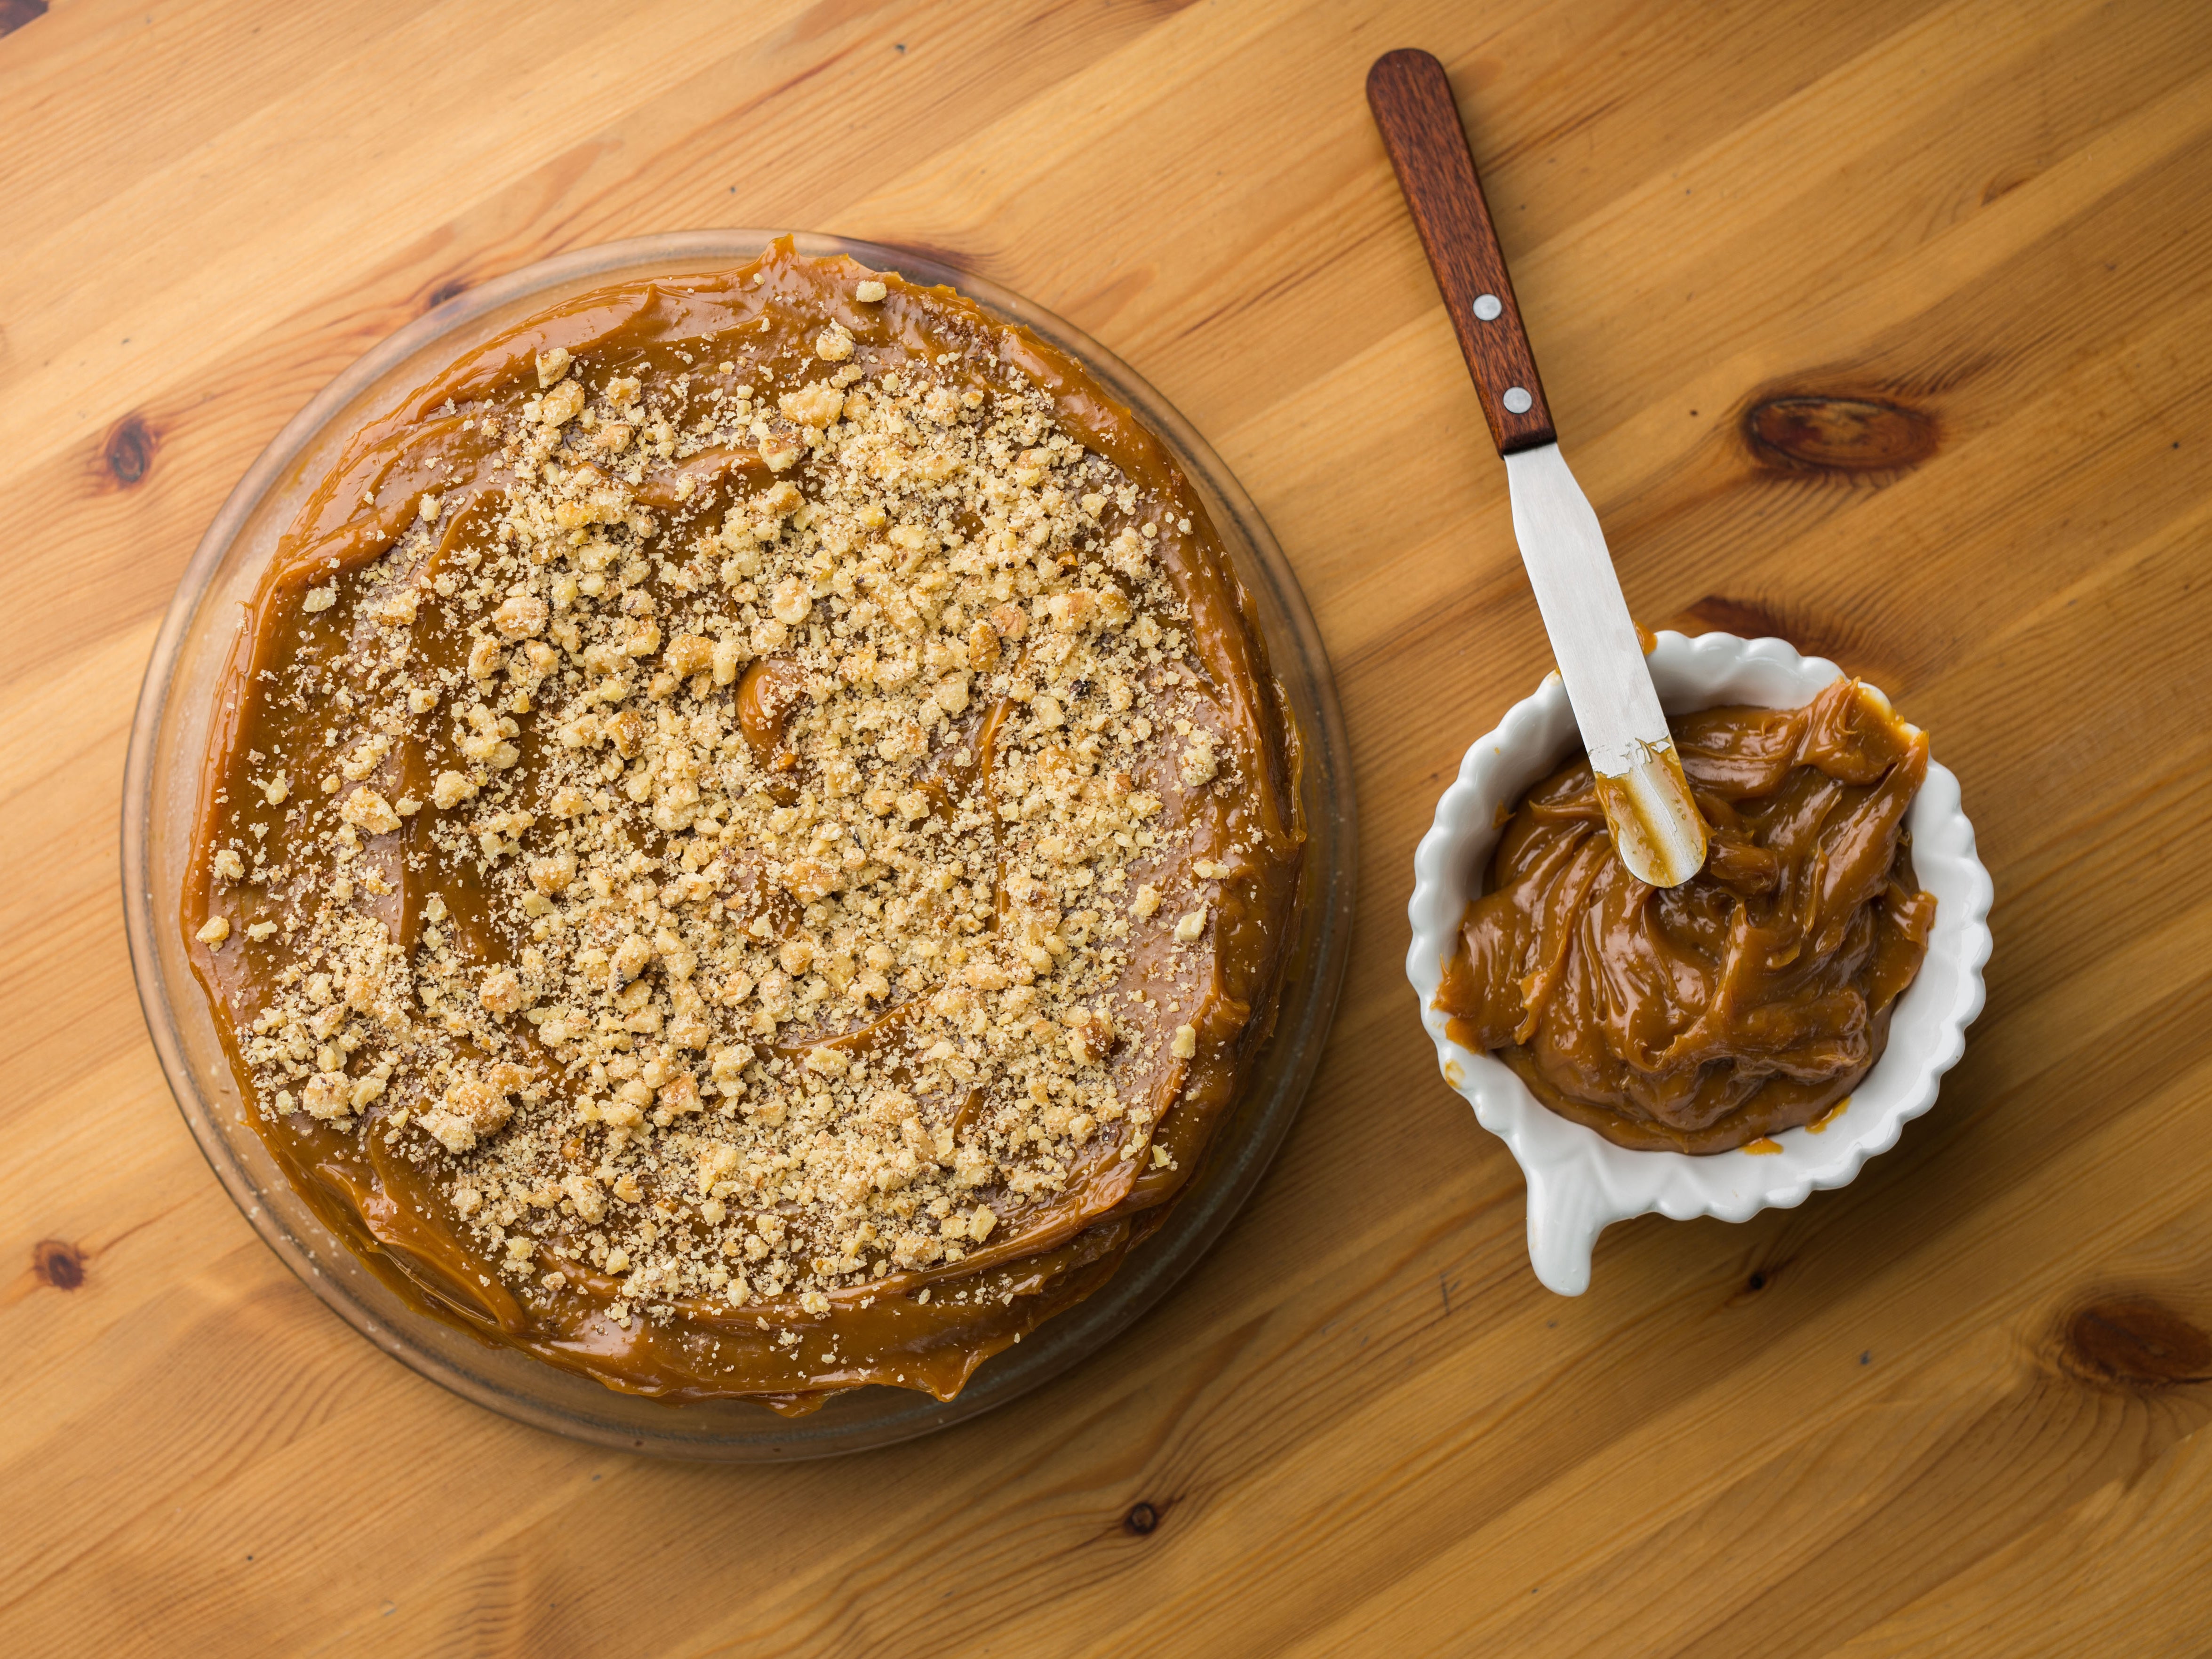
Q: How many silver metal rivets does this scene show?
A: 2